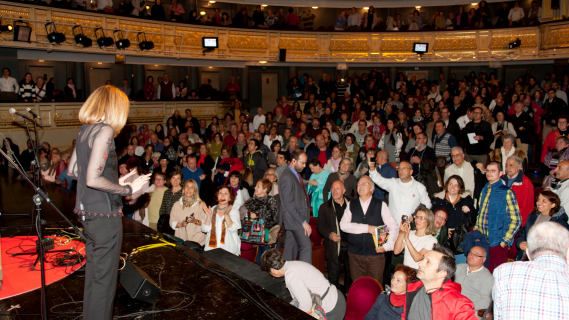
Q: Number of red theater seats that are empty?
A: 1